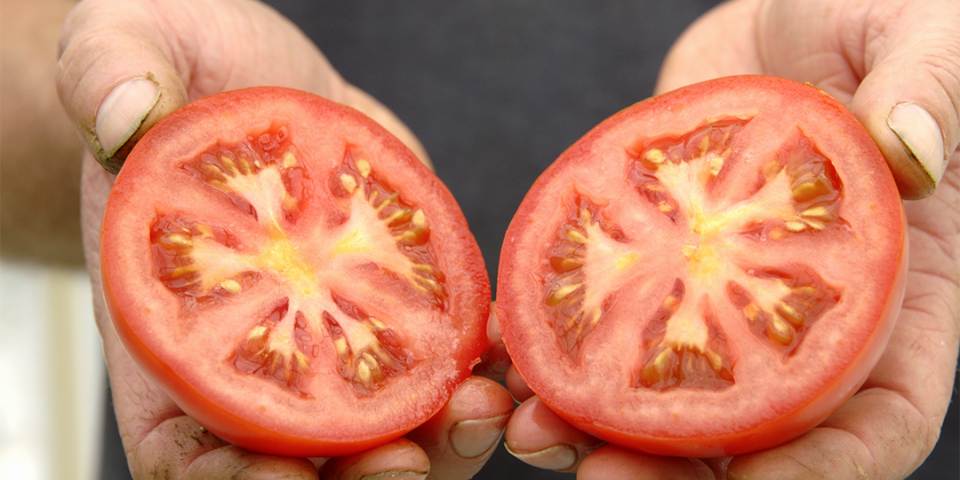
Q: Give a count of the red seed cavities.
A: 10